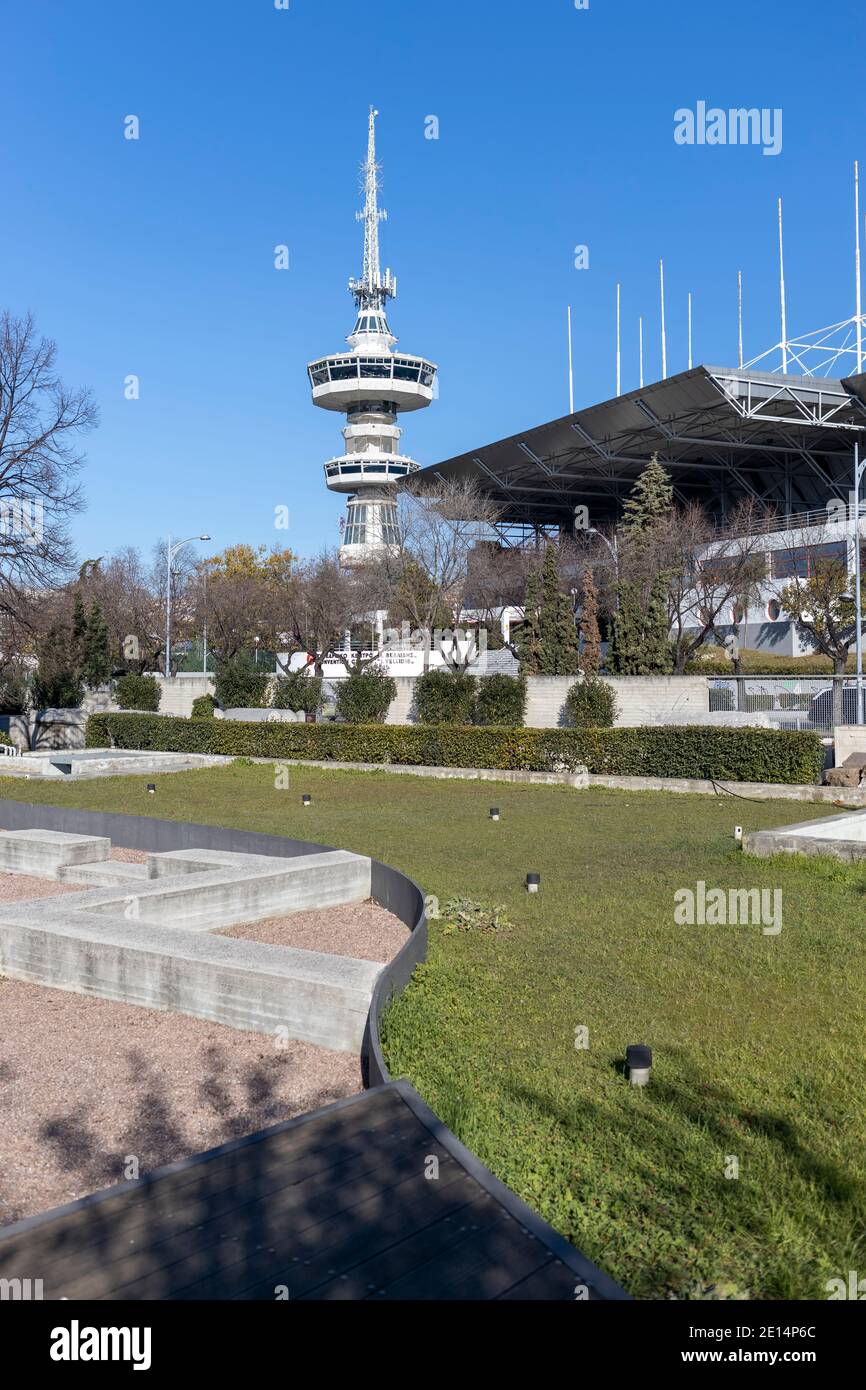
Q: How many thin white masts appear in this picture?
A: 8